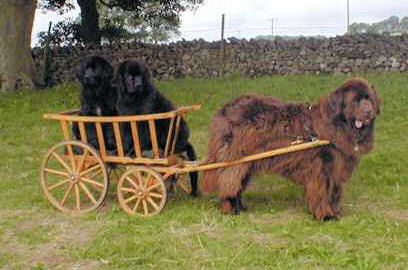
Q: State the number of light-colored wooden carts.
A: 1